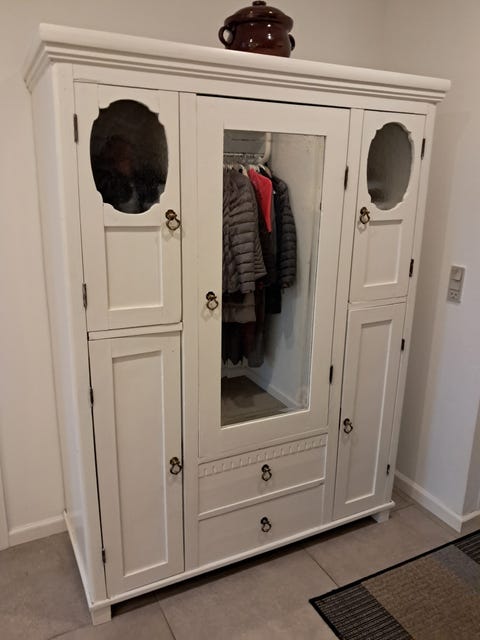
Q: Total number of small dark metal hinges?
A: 10